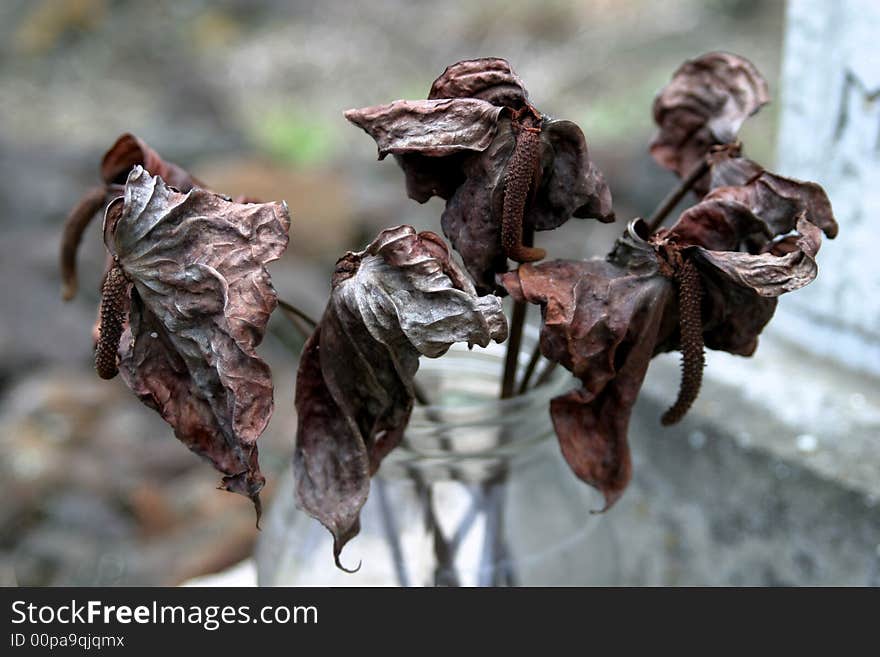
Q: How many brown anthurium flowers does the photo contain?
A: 6